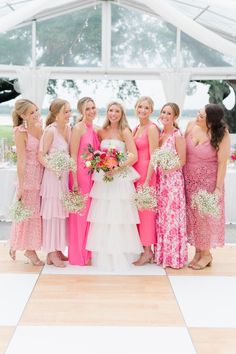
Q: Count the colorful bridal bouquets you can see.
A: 1